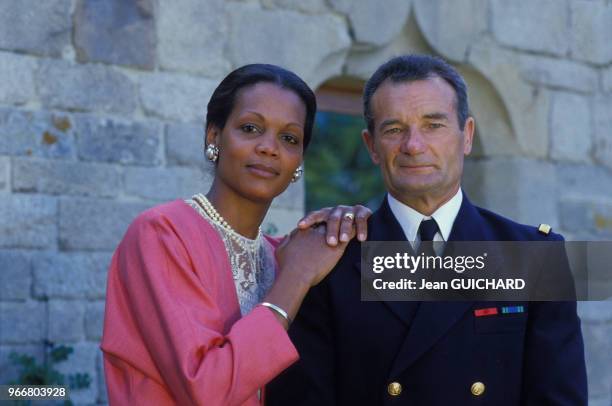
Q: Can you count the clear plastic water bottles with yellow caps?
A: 0